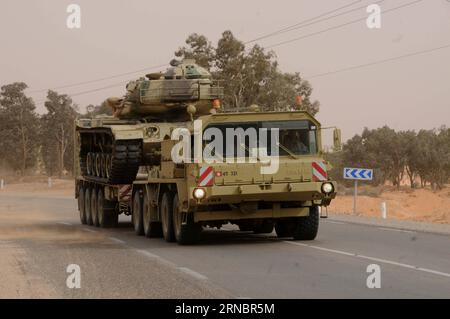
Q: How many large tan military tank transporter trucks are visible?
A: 1